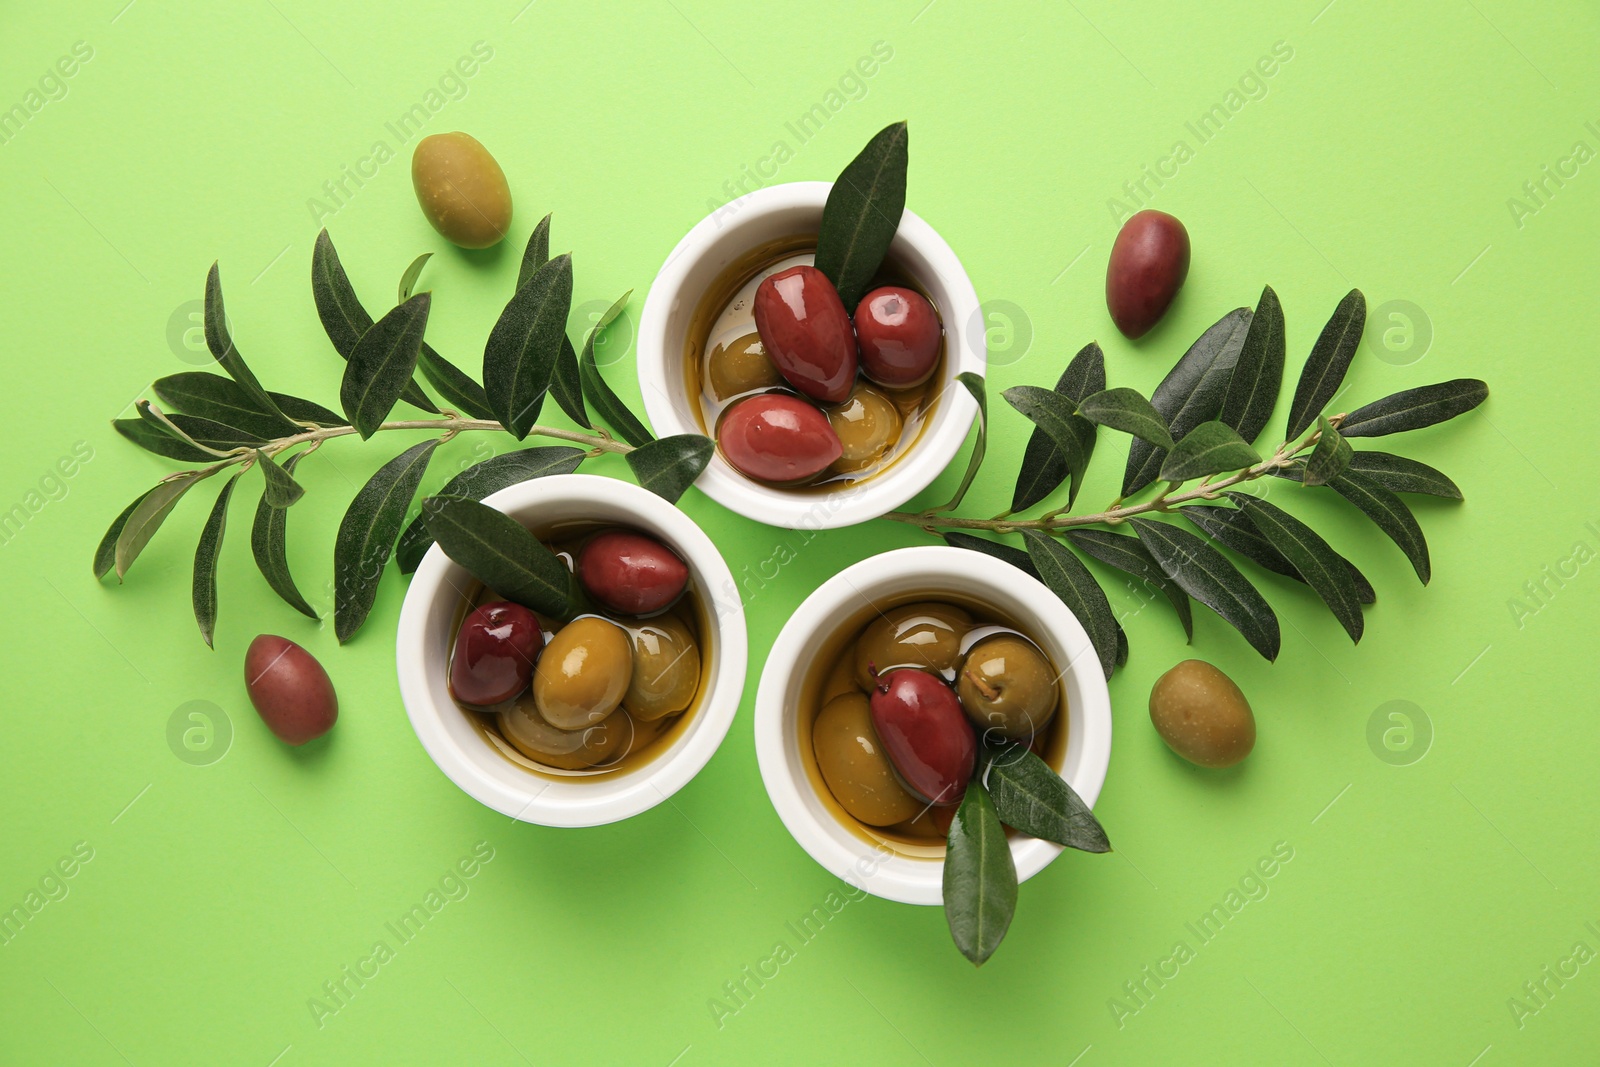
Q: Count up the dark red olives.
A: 8